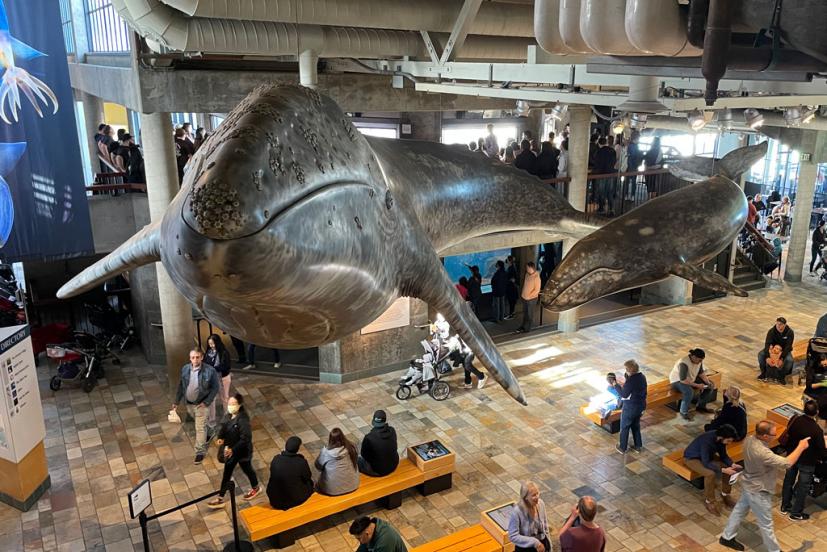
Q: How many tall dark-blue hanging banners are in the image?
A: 1